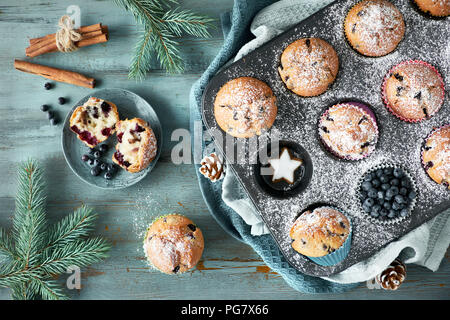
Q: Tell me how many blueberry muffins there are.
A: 10